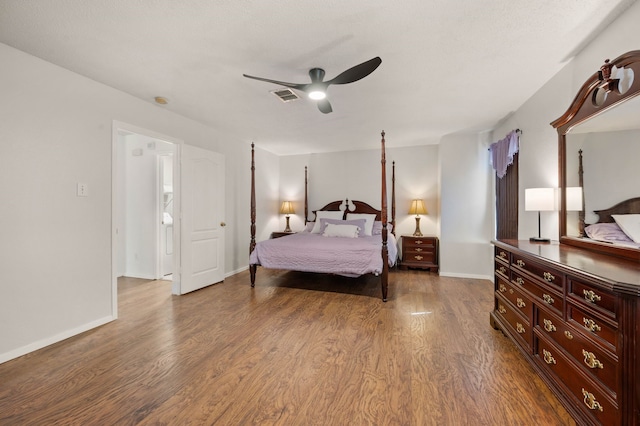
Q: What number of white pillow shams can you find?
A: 2